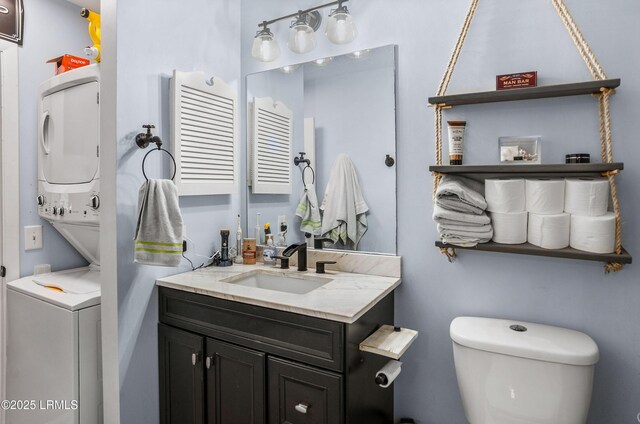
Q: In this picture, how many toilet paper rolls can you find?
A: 7